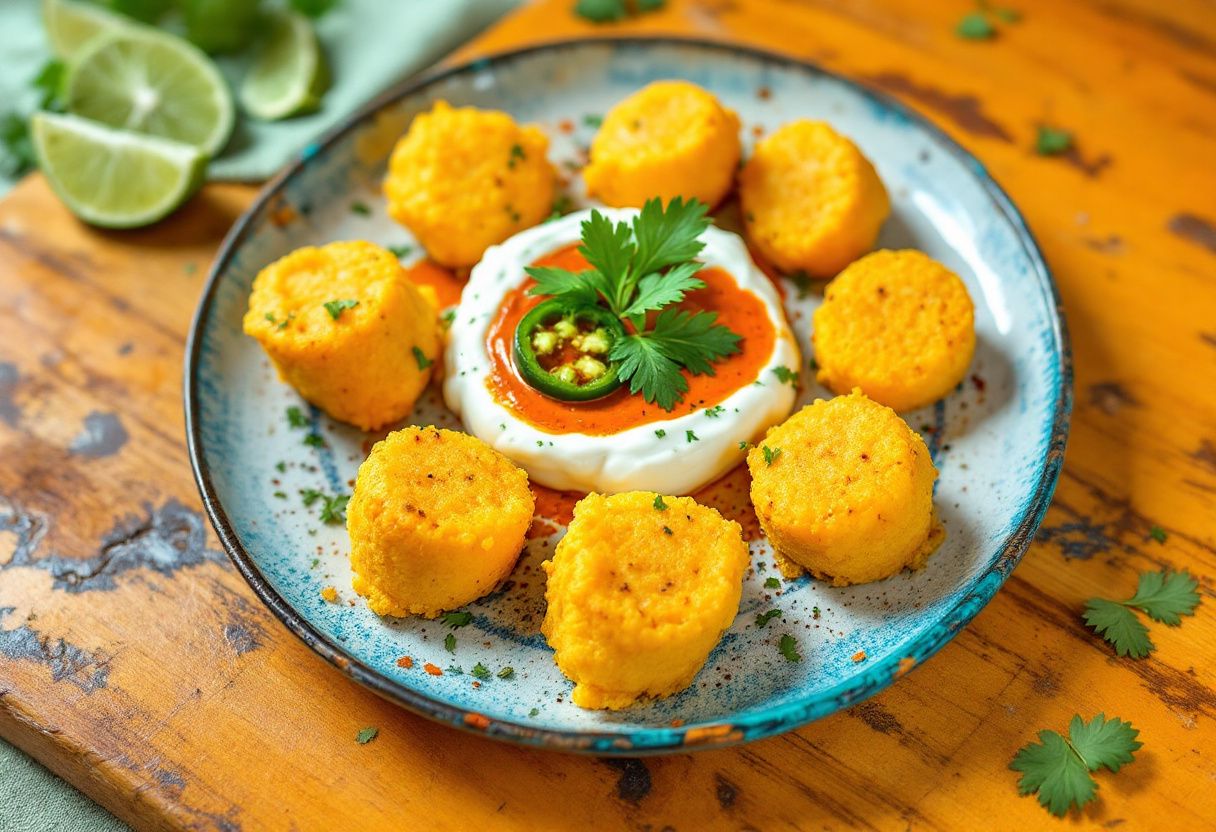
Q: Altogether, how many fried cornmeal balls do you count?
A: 8